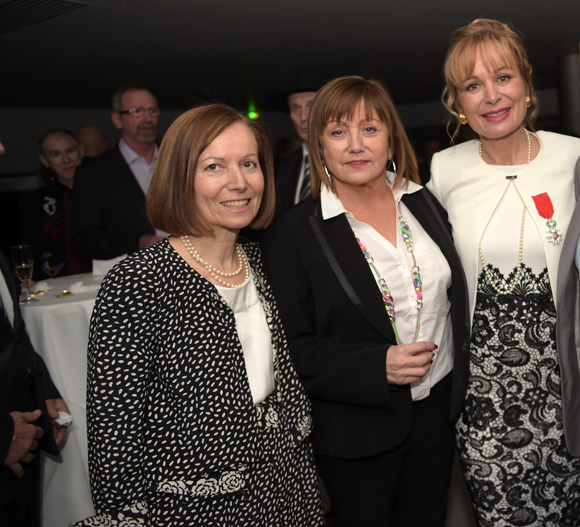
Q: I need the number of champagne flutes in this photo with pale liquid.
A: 1